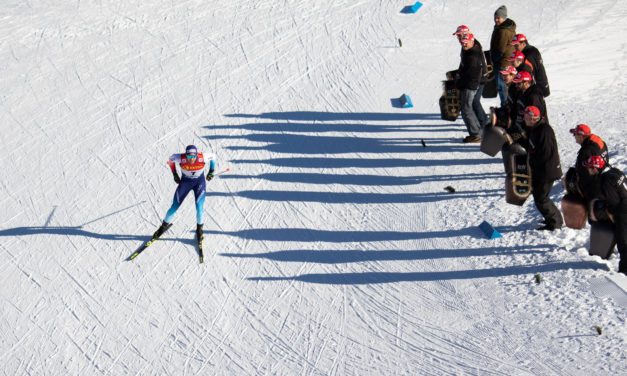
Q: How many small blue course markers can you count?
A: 3